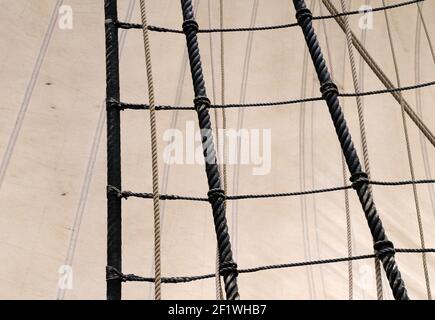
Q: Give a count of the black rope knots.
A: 12